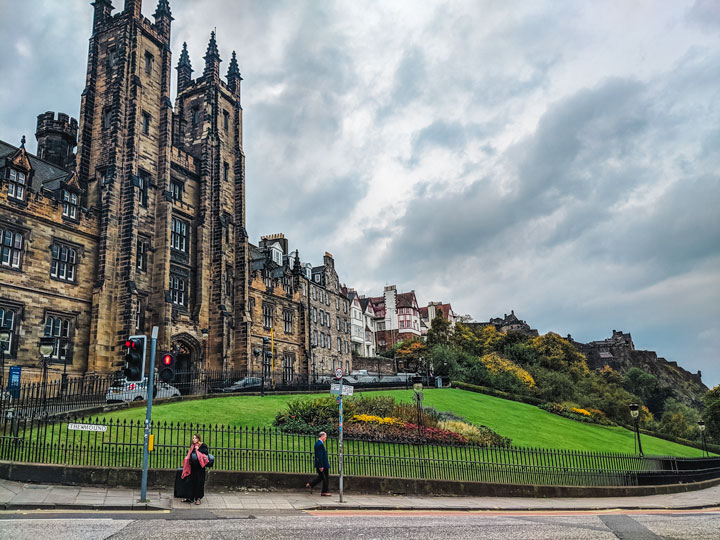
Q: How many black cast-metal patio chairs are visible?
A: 0